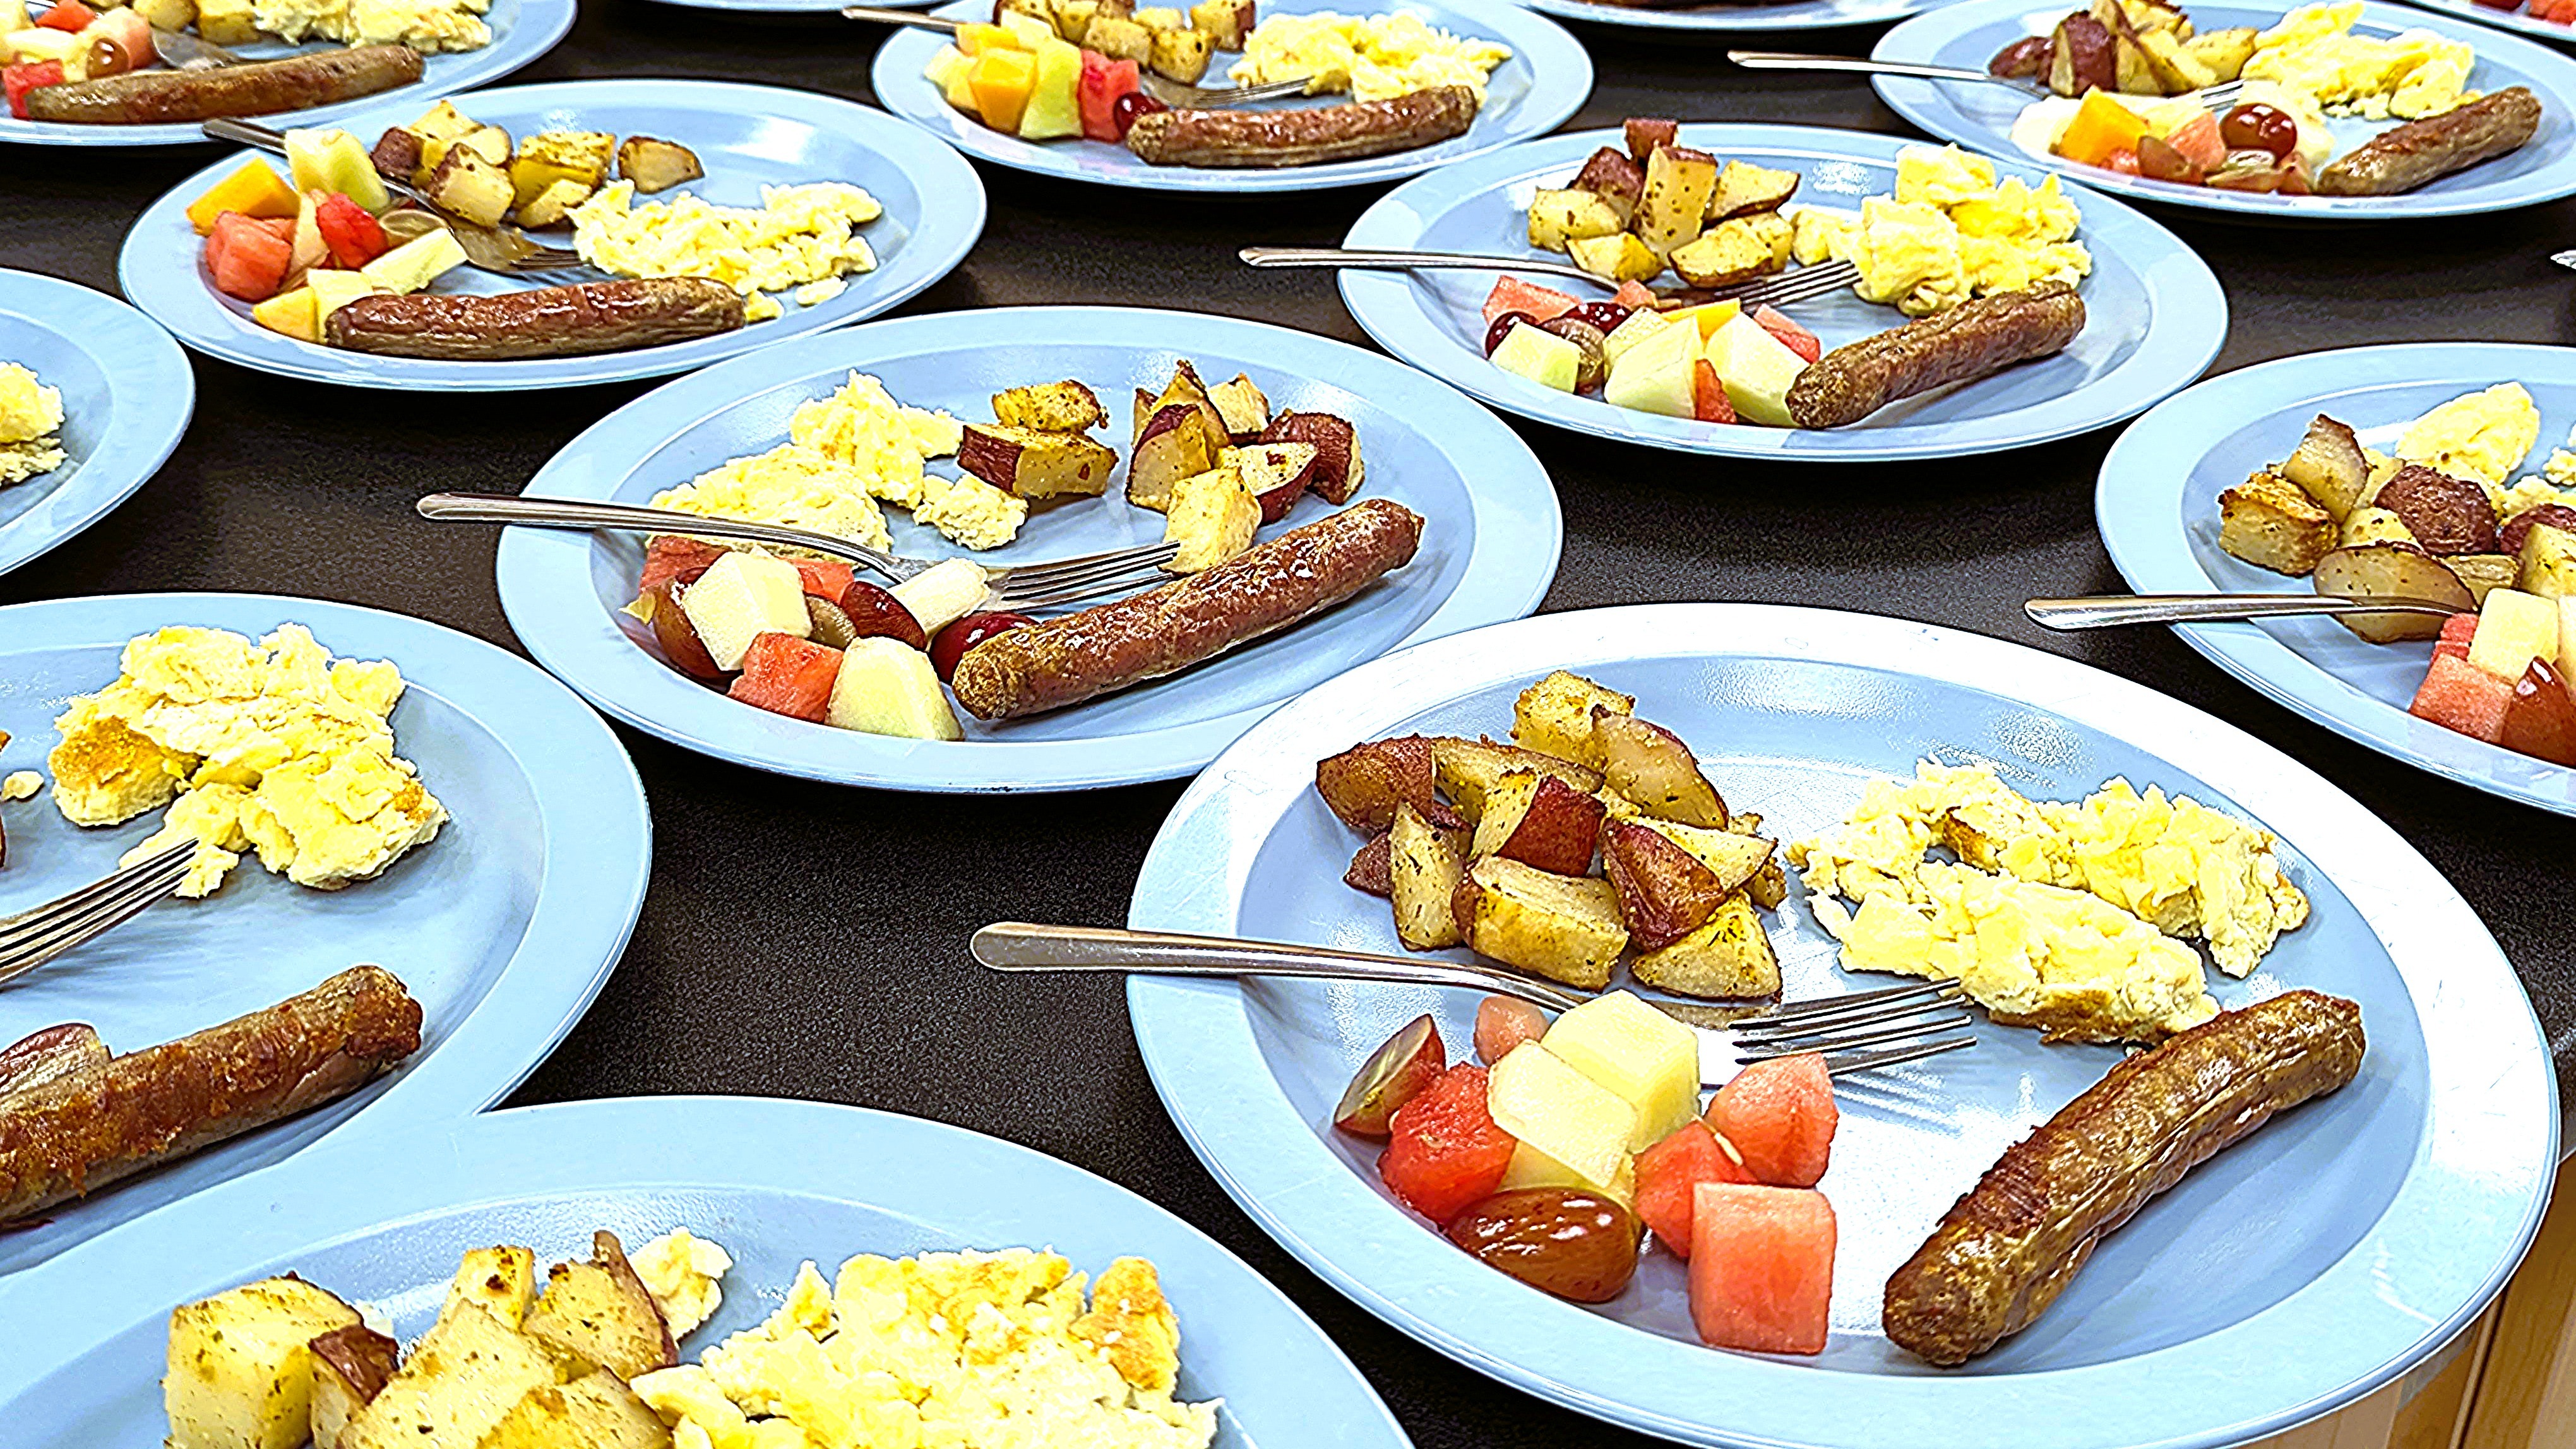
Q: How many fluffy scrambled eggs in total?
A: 11